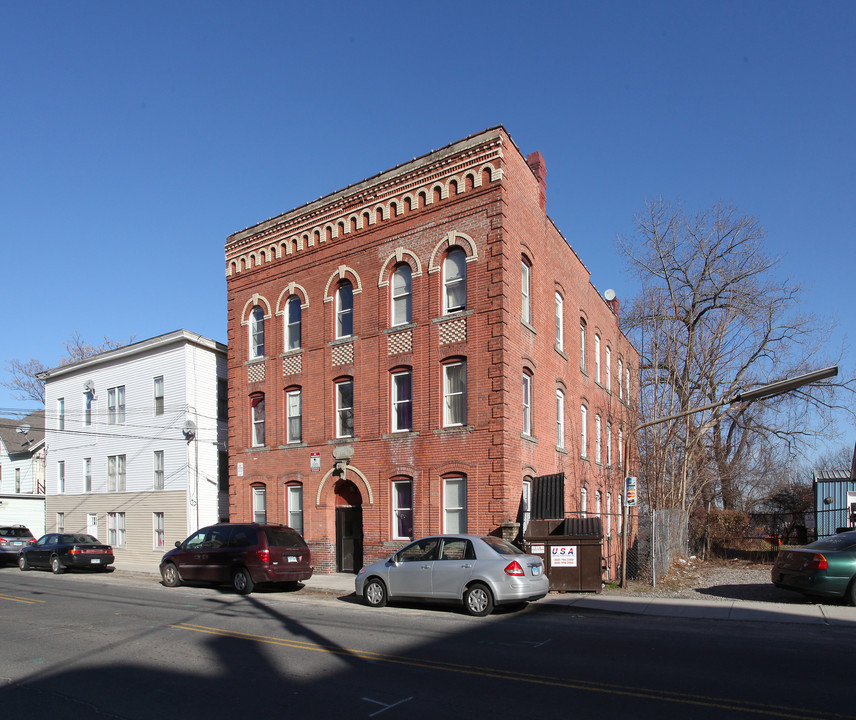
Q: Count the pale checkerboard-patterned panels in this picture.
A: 5